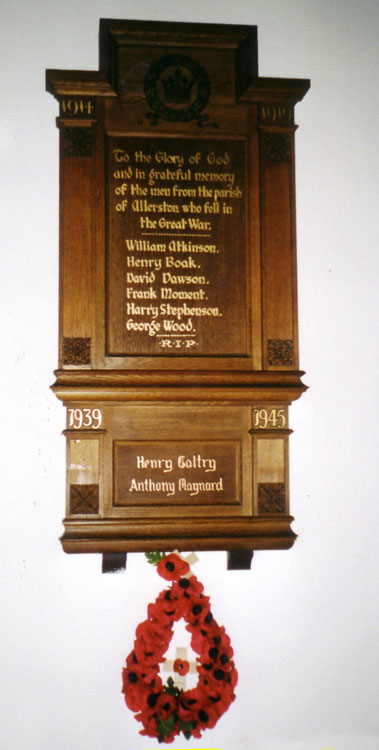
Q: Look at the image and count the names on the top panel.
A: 6